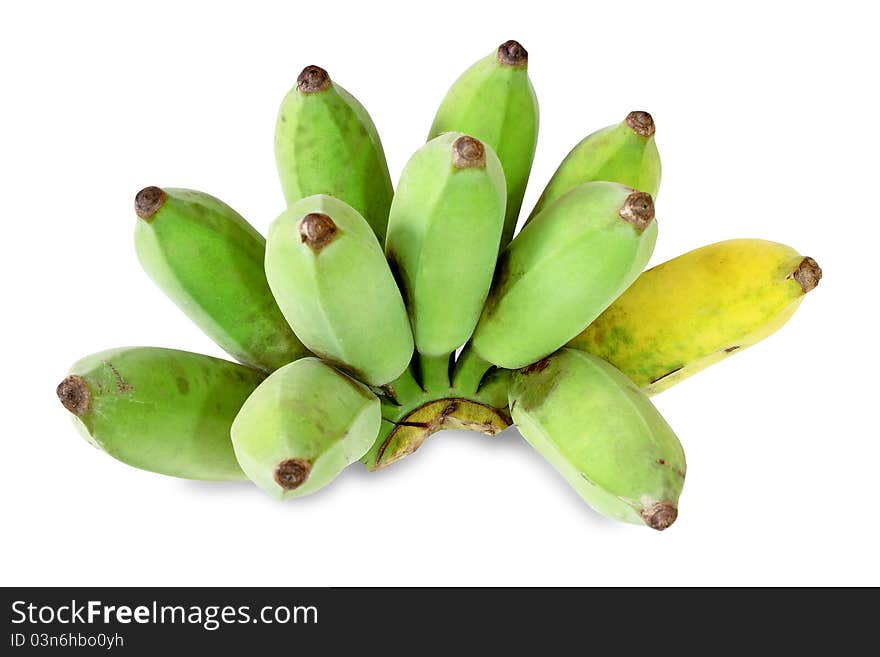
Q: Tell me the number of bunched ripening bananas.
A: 11